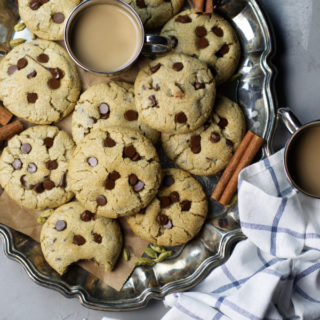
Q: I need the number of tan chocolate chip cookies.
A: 11